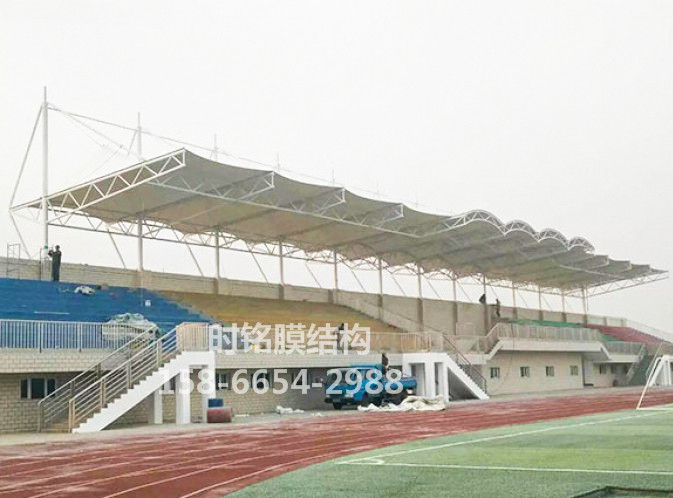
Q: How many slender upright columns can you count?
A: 13